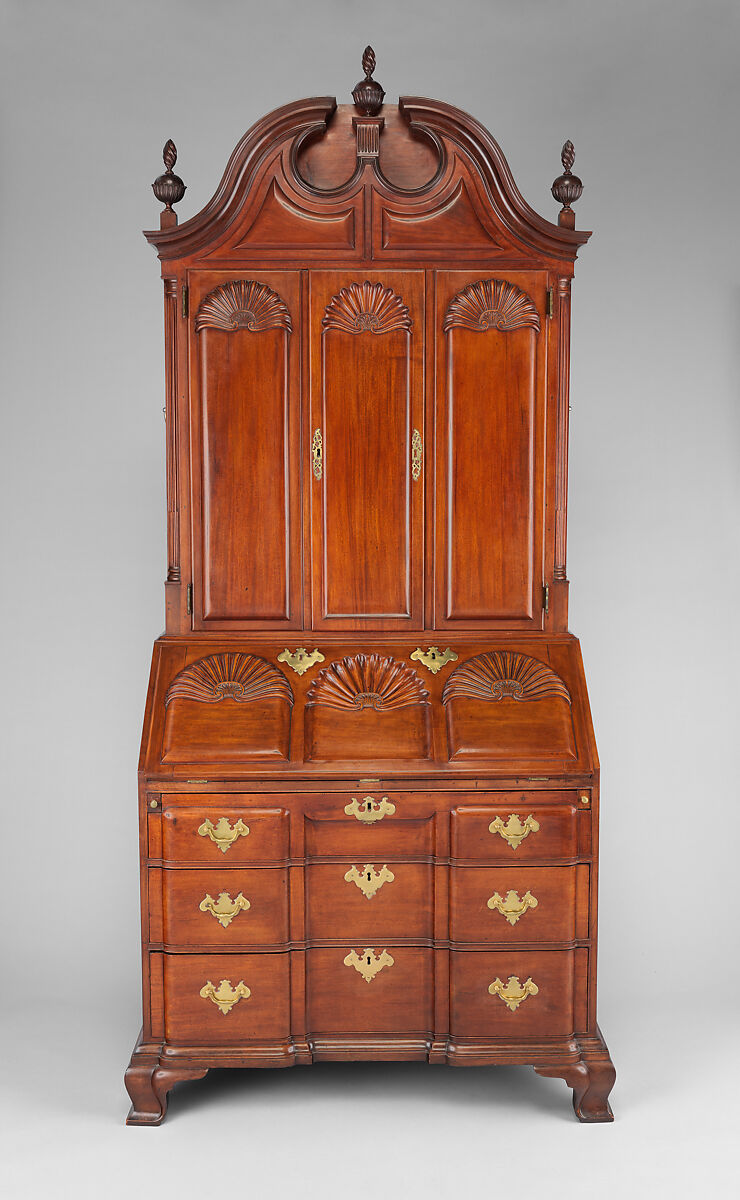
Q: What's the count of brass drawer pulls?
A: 6